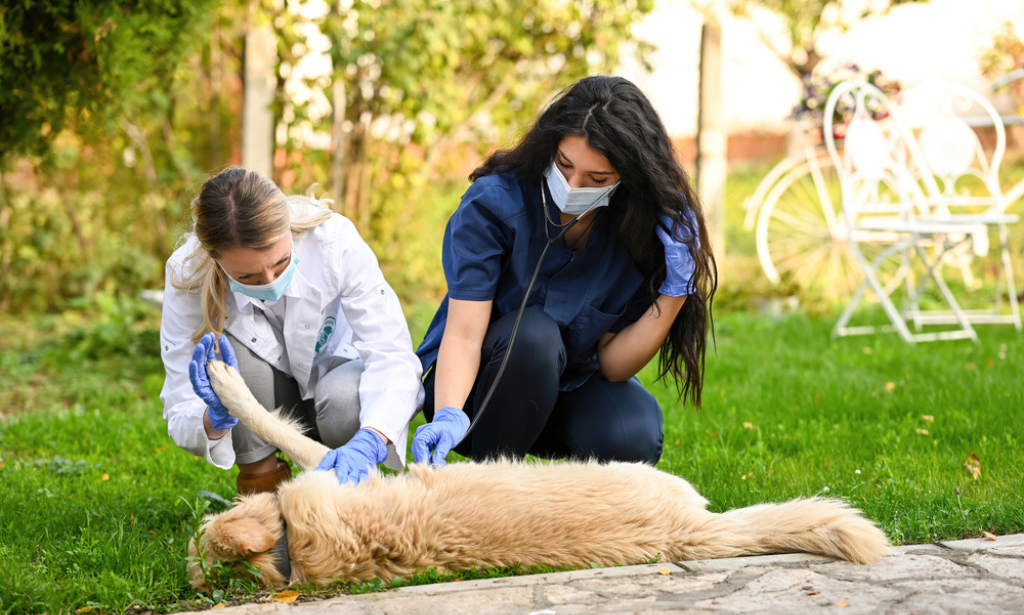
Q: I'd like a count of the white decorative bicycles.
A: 1